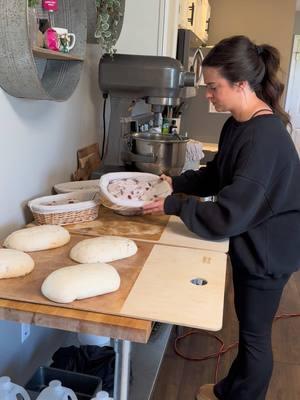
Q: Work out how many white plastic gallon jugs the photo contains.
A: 3